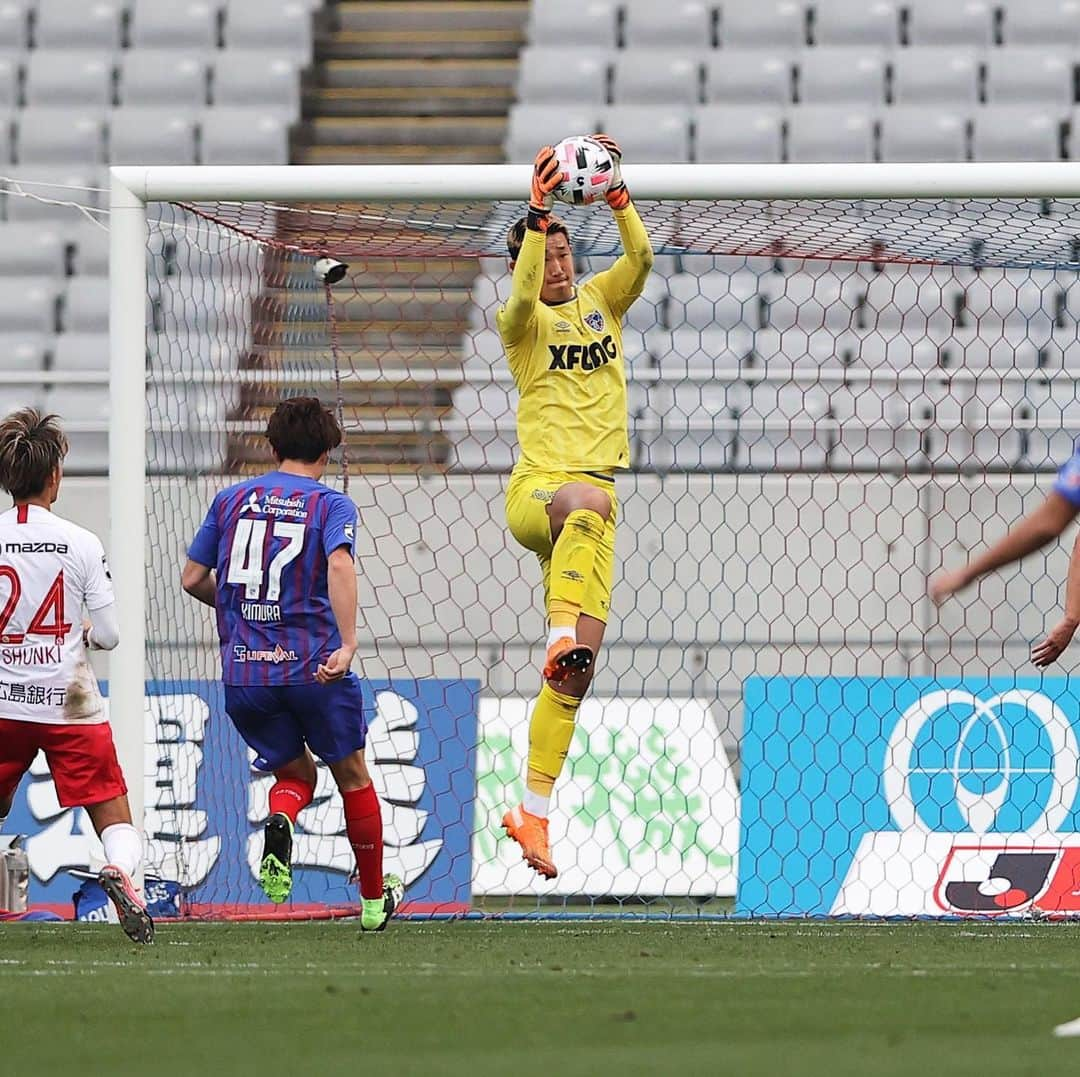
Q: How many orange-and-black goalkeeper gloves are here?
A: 2